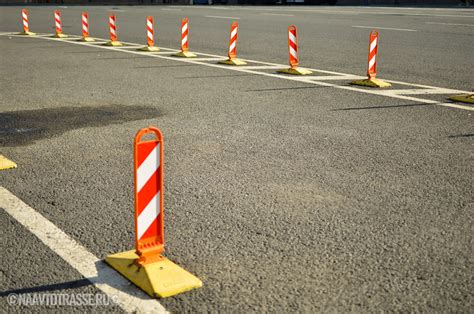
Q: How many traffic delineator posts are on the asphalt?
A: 10